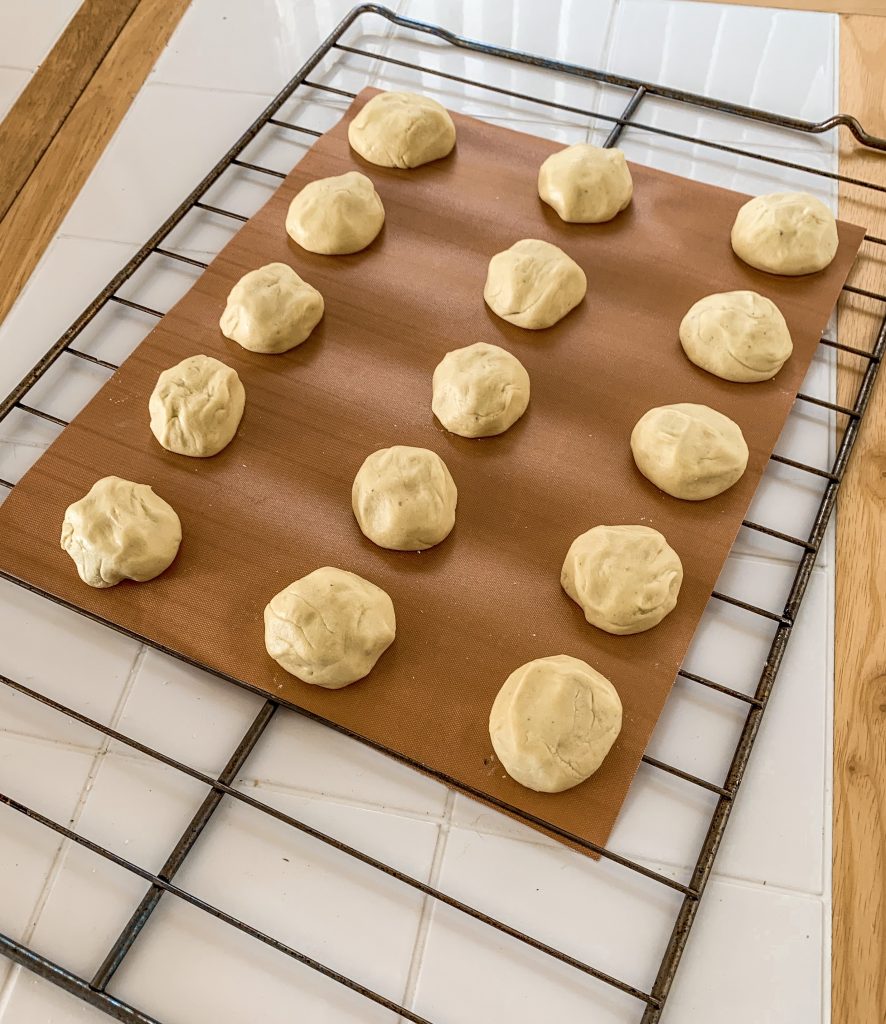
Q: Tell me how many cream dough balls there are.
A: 15